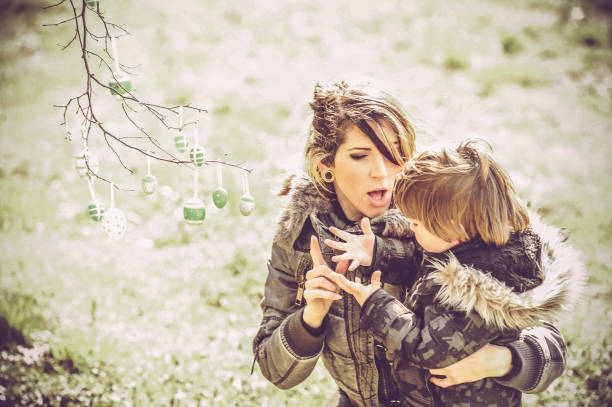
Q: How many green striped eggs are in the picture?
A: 3